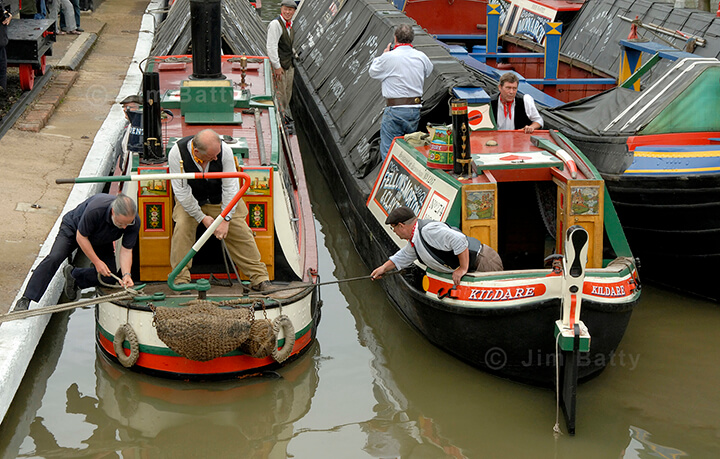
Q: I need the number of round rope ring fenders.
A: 2